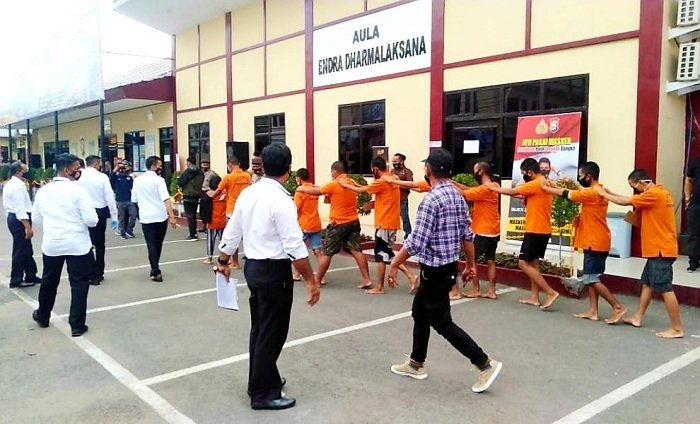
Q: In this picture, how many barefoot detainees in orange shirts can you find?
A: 10